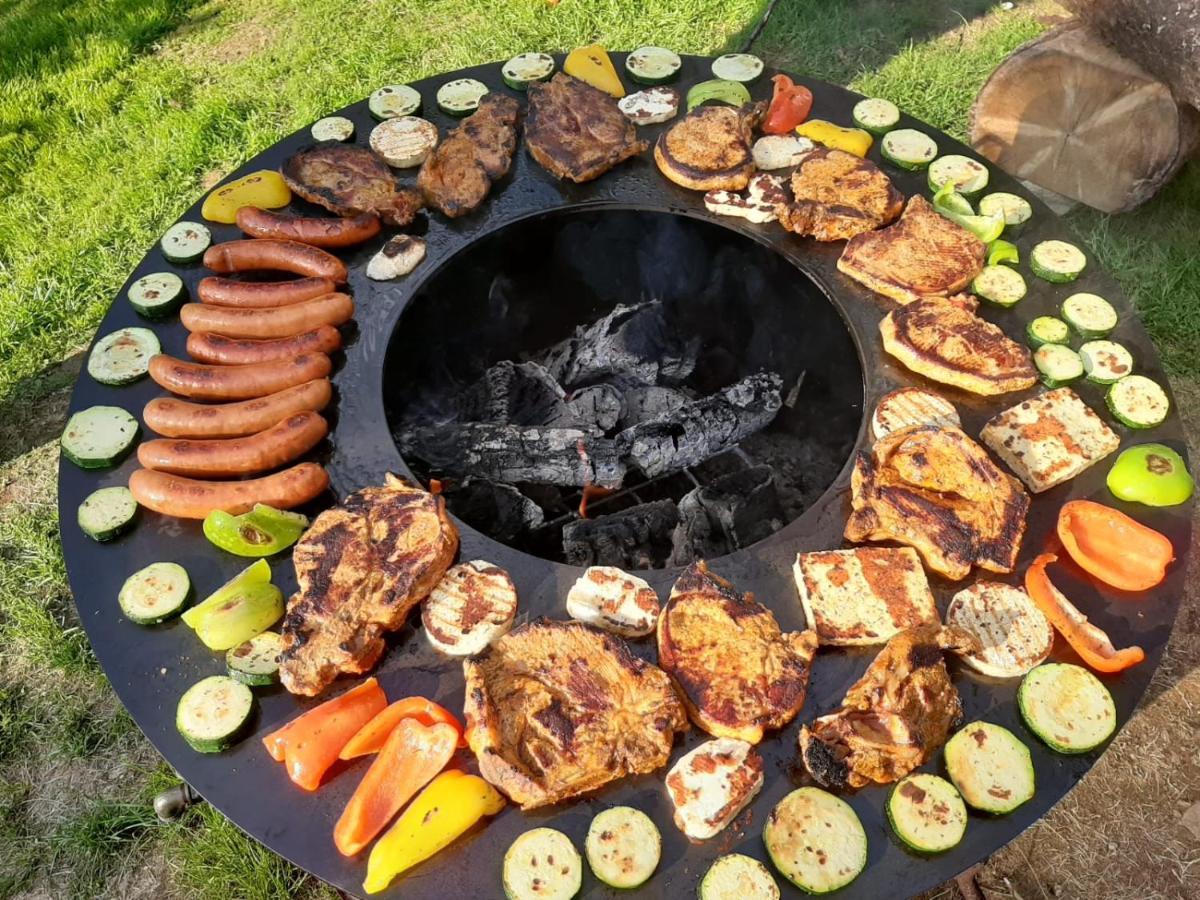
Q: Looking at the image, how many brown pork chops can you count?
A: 12